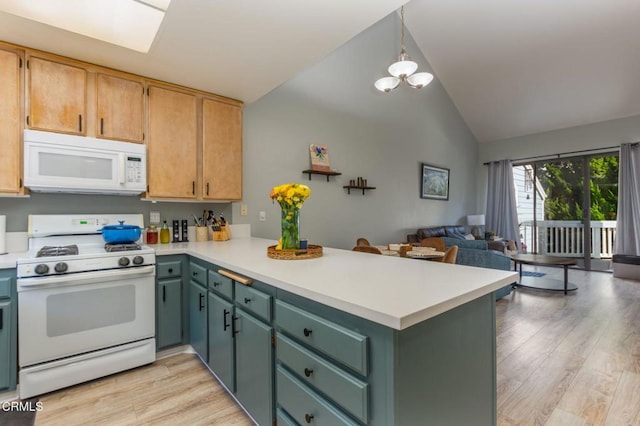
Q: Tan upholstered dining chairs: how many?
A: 4